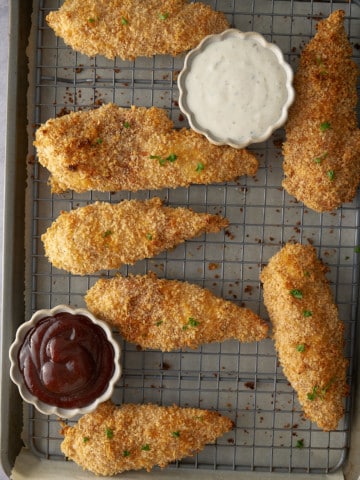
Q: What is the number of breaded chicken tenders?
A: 7